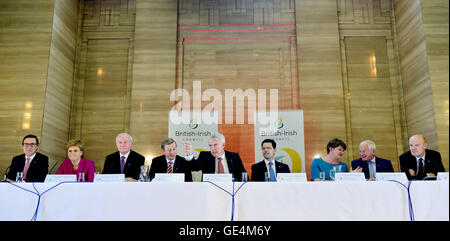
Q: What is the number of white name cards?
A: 8